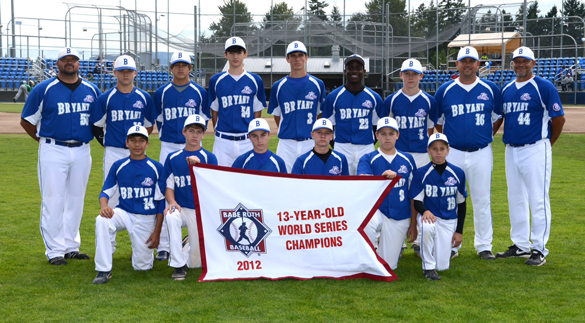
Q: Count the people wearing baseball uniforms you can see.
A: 15